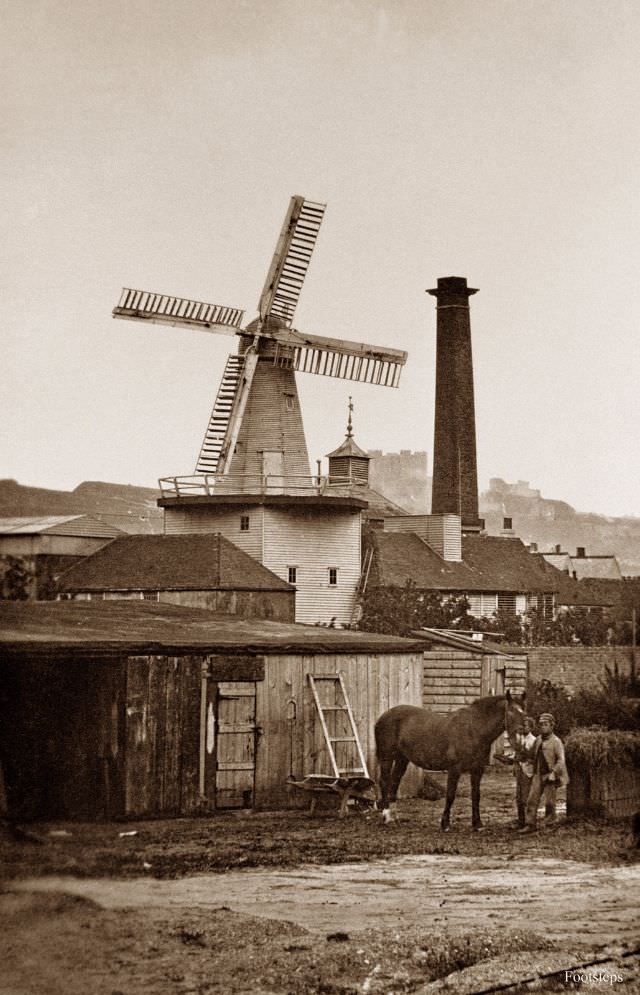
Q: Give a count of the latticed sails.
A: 4